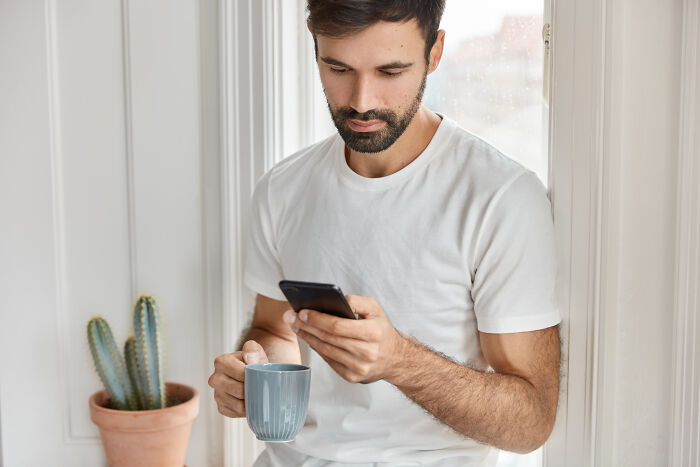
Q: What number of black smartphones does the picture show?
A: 1